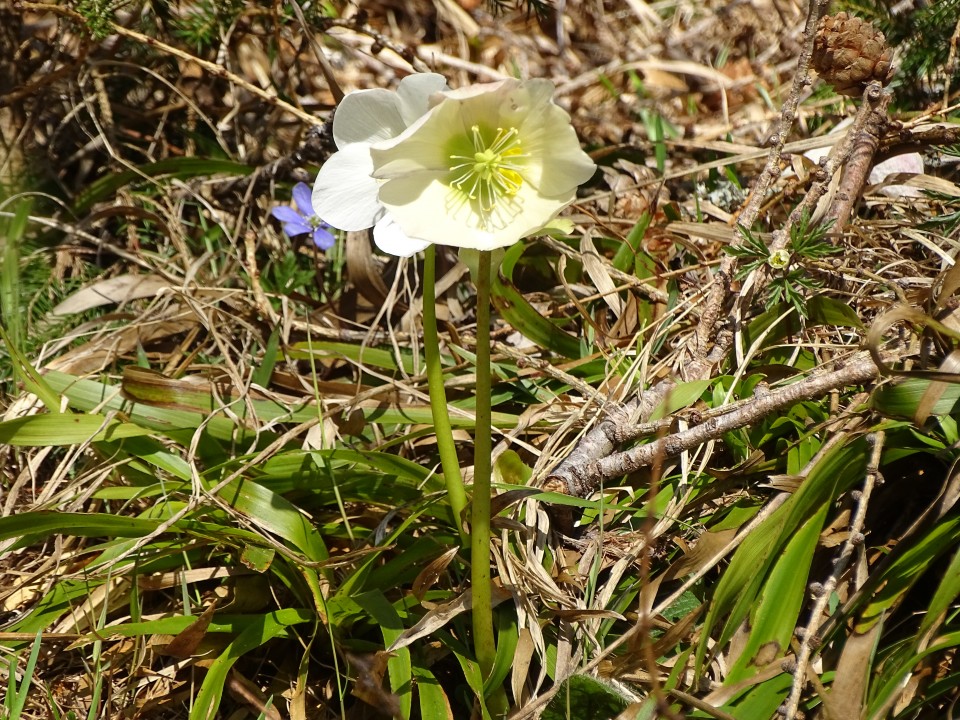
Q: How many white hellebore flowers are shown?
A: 2